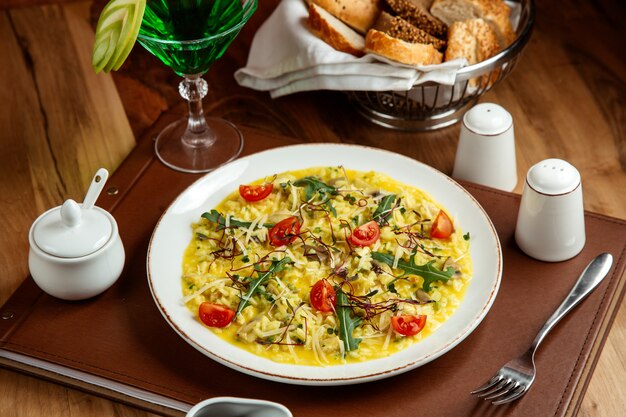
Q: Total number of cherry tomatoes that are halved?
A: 7